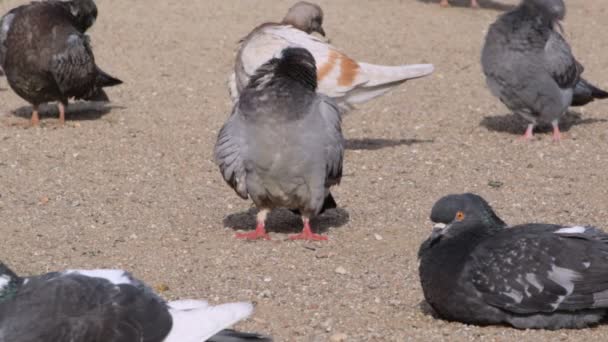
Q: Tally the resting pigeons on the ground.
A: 2